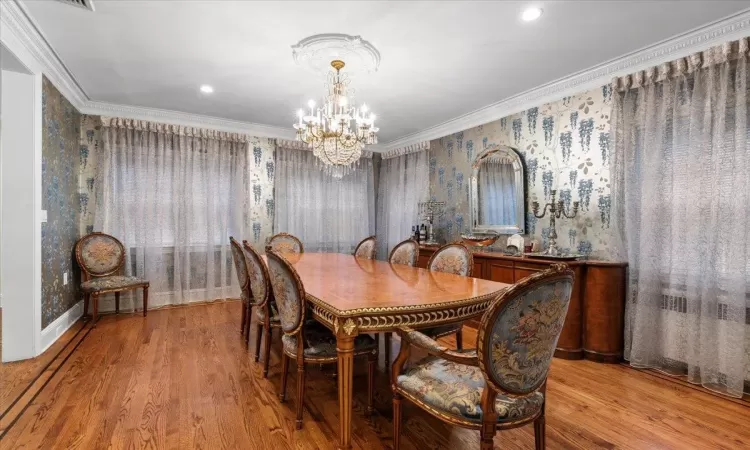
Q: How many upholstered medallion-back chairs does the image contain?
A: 9